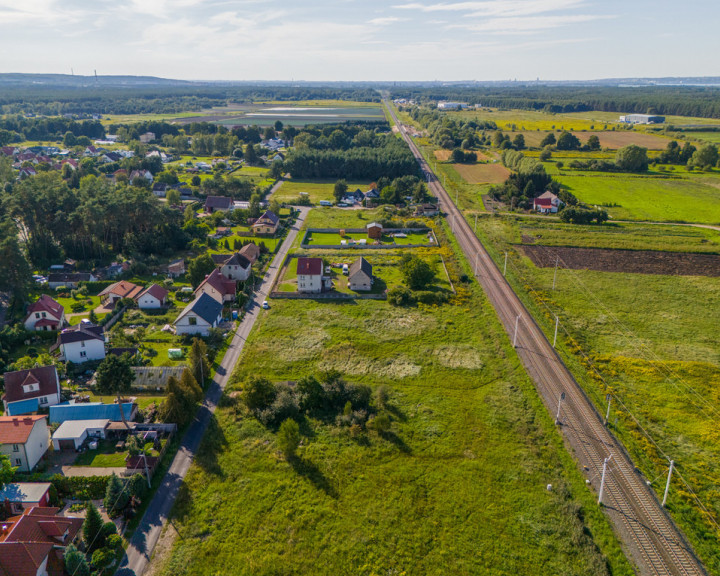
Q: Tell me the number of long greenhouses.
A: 1